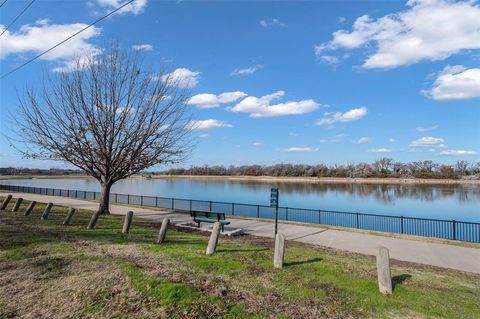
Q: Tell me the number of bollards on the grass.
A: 11